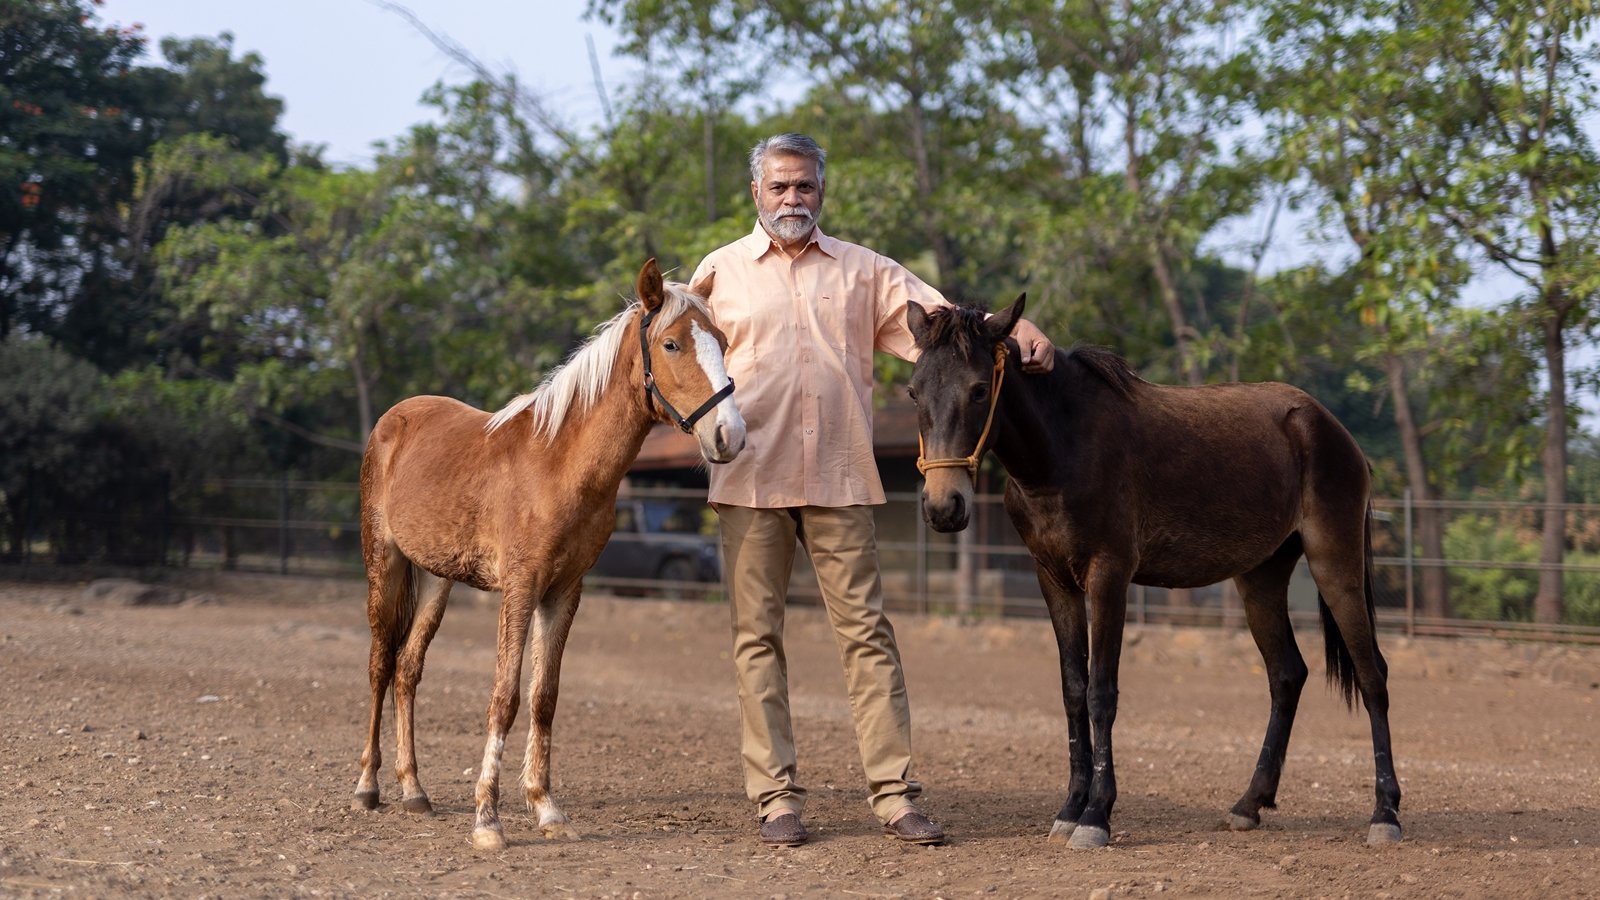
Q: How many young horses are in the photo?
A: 2